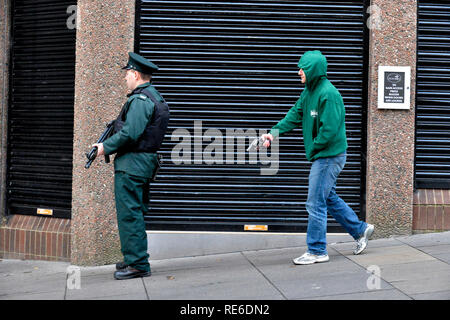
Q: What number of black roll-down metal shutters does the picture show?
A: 3